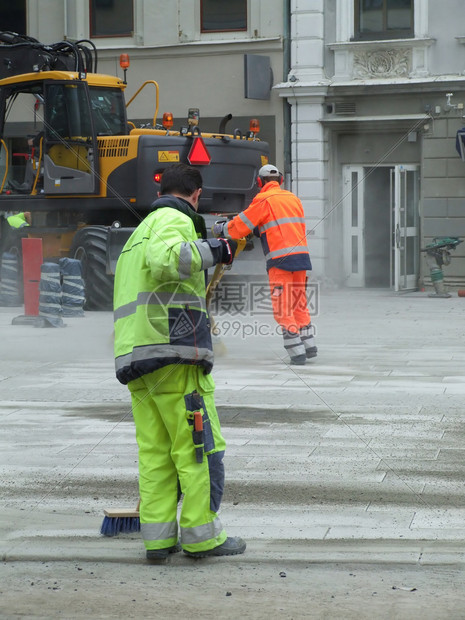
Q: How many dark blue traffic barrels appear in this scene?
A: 3